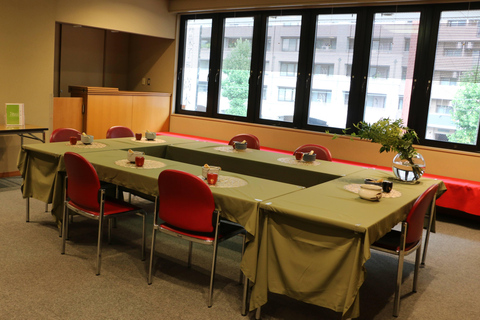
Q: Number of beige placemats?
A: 7